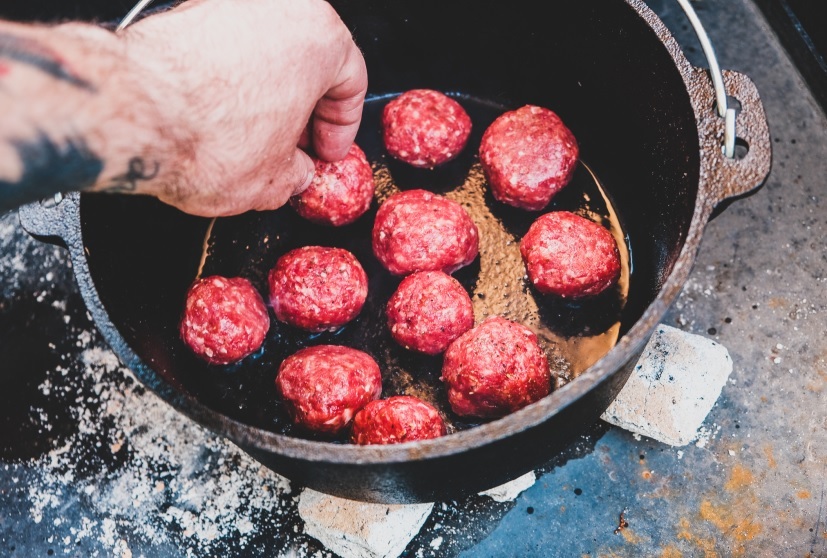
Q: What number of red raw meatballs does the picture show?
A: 11